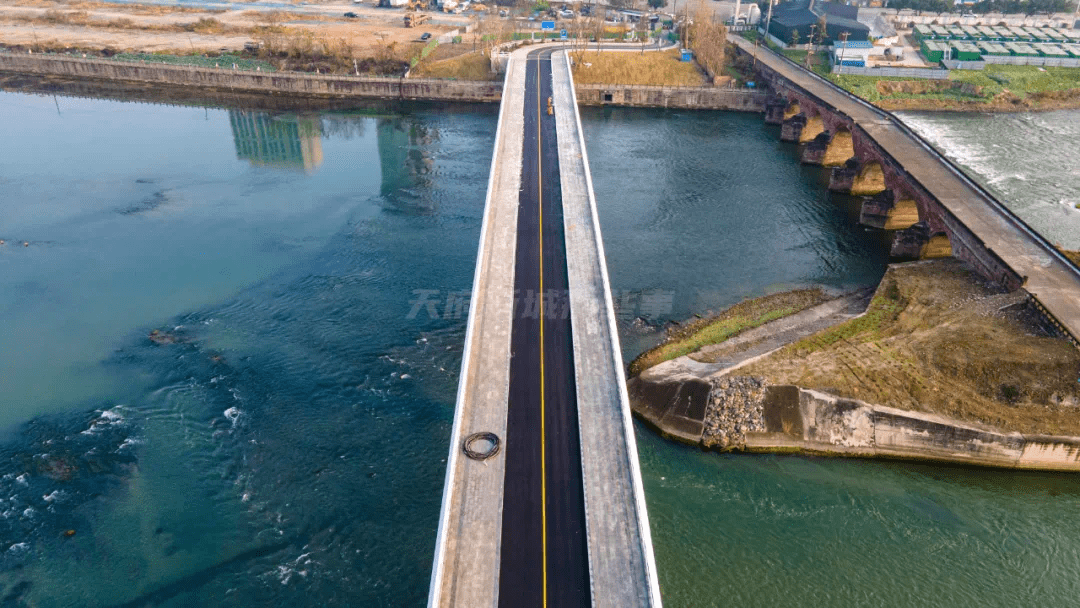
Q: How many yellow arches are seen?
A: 6